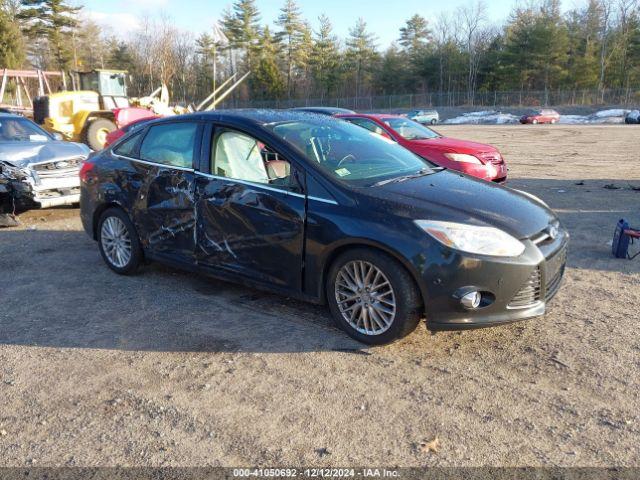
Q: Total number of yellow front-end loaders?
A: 1